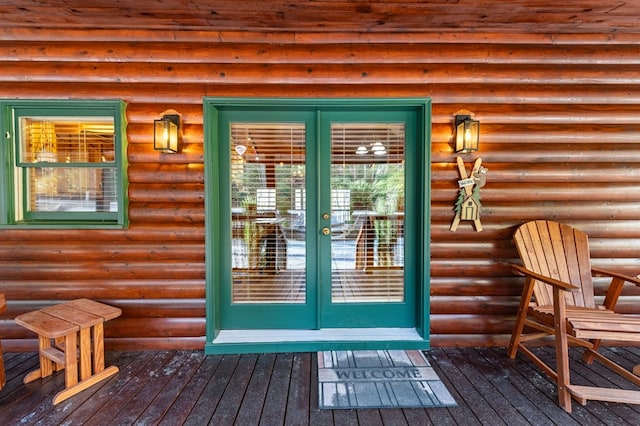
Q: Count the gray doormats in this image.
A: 1